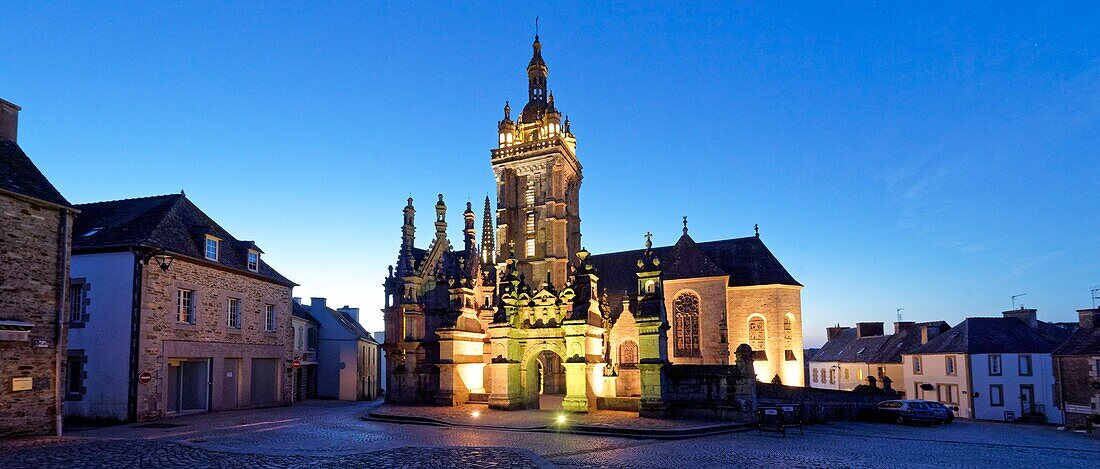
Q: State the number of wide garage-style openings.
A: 2